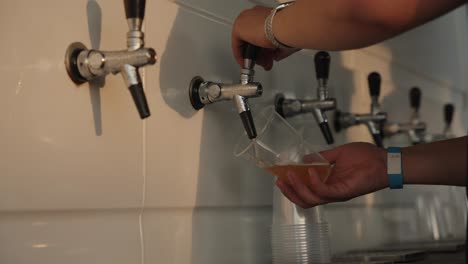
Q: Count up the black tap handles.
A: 6